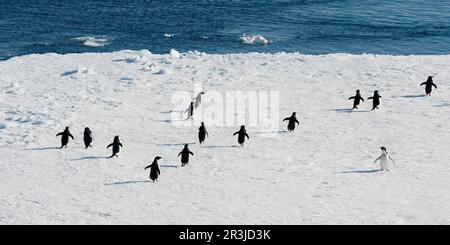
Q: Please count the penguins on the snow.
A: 14